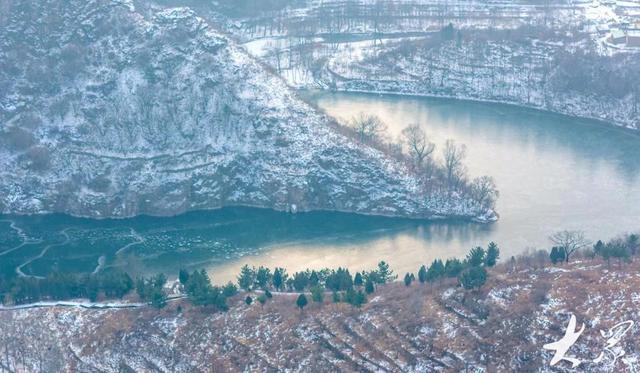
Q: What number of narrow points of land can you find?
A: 1